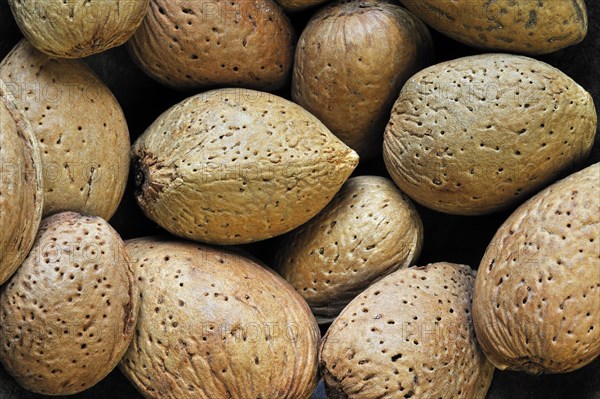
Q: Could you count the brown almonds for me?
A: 14